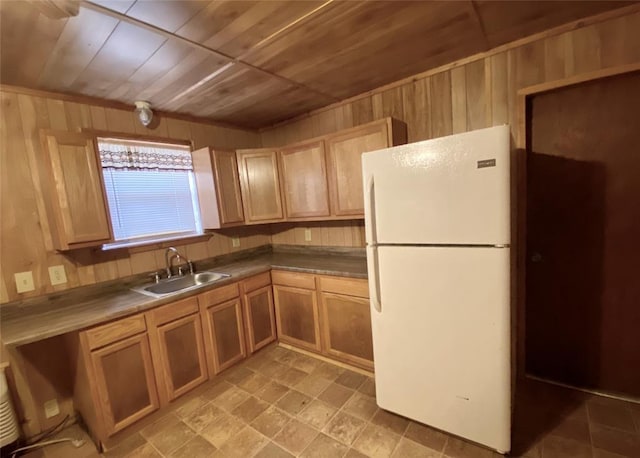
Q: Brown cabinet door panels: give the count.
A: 11